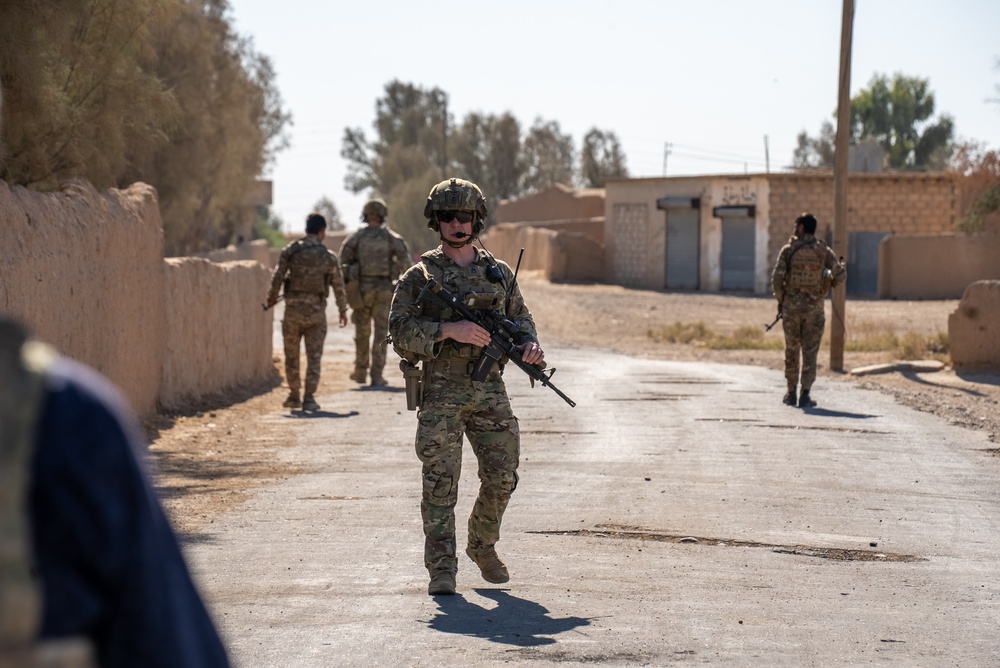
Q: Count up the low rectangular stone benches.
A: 0